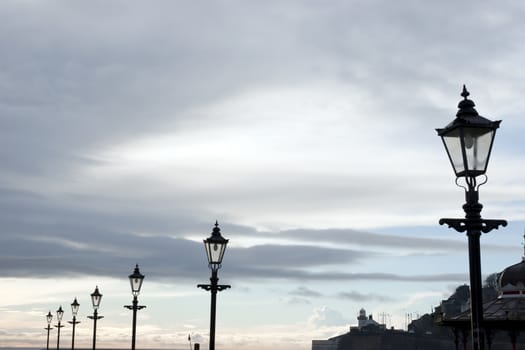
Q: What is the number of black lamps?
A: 7